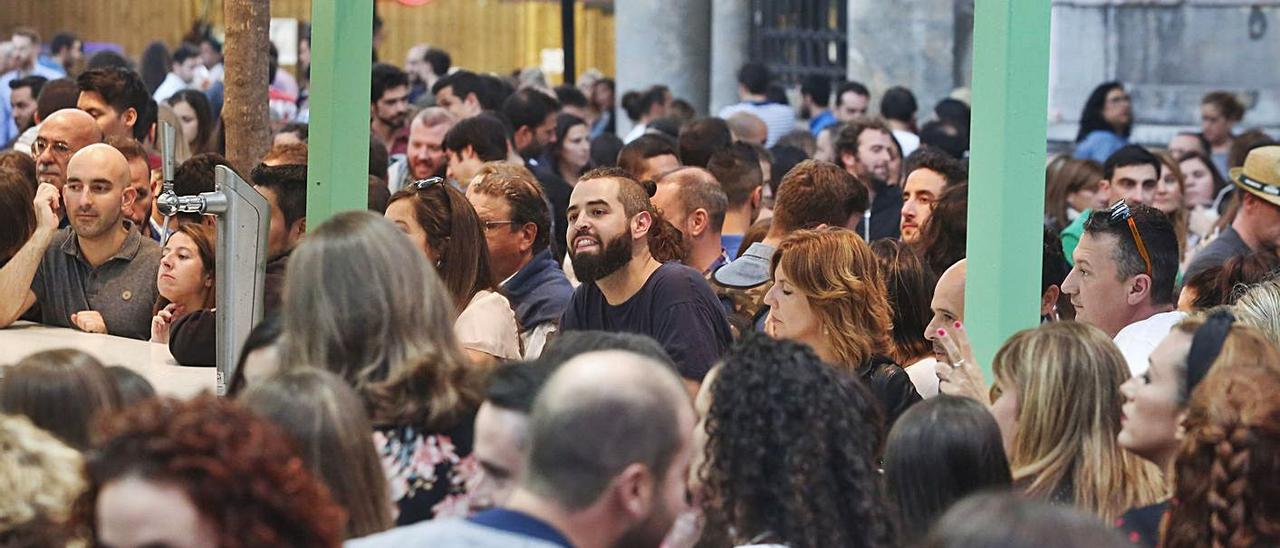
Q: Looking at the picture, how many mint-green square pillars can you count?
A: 2